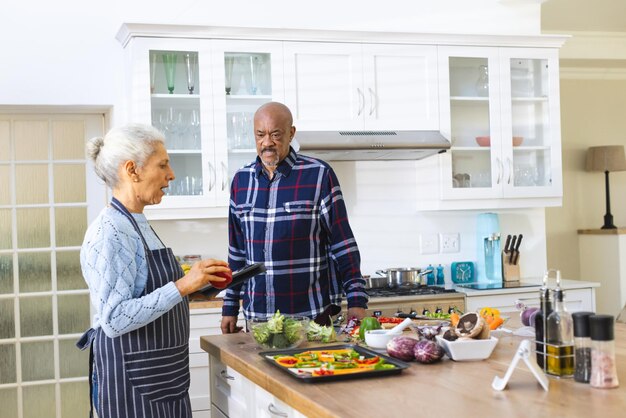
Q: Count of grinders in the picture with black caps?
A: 2